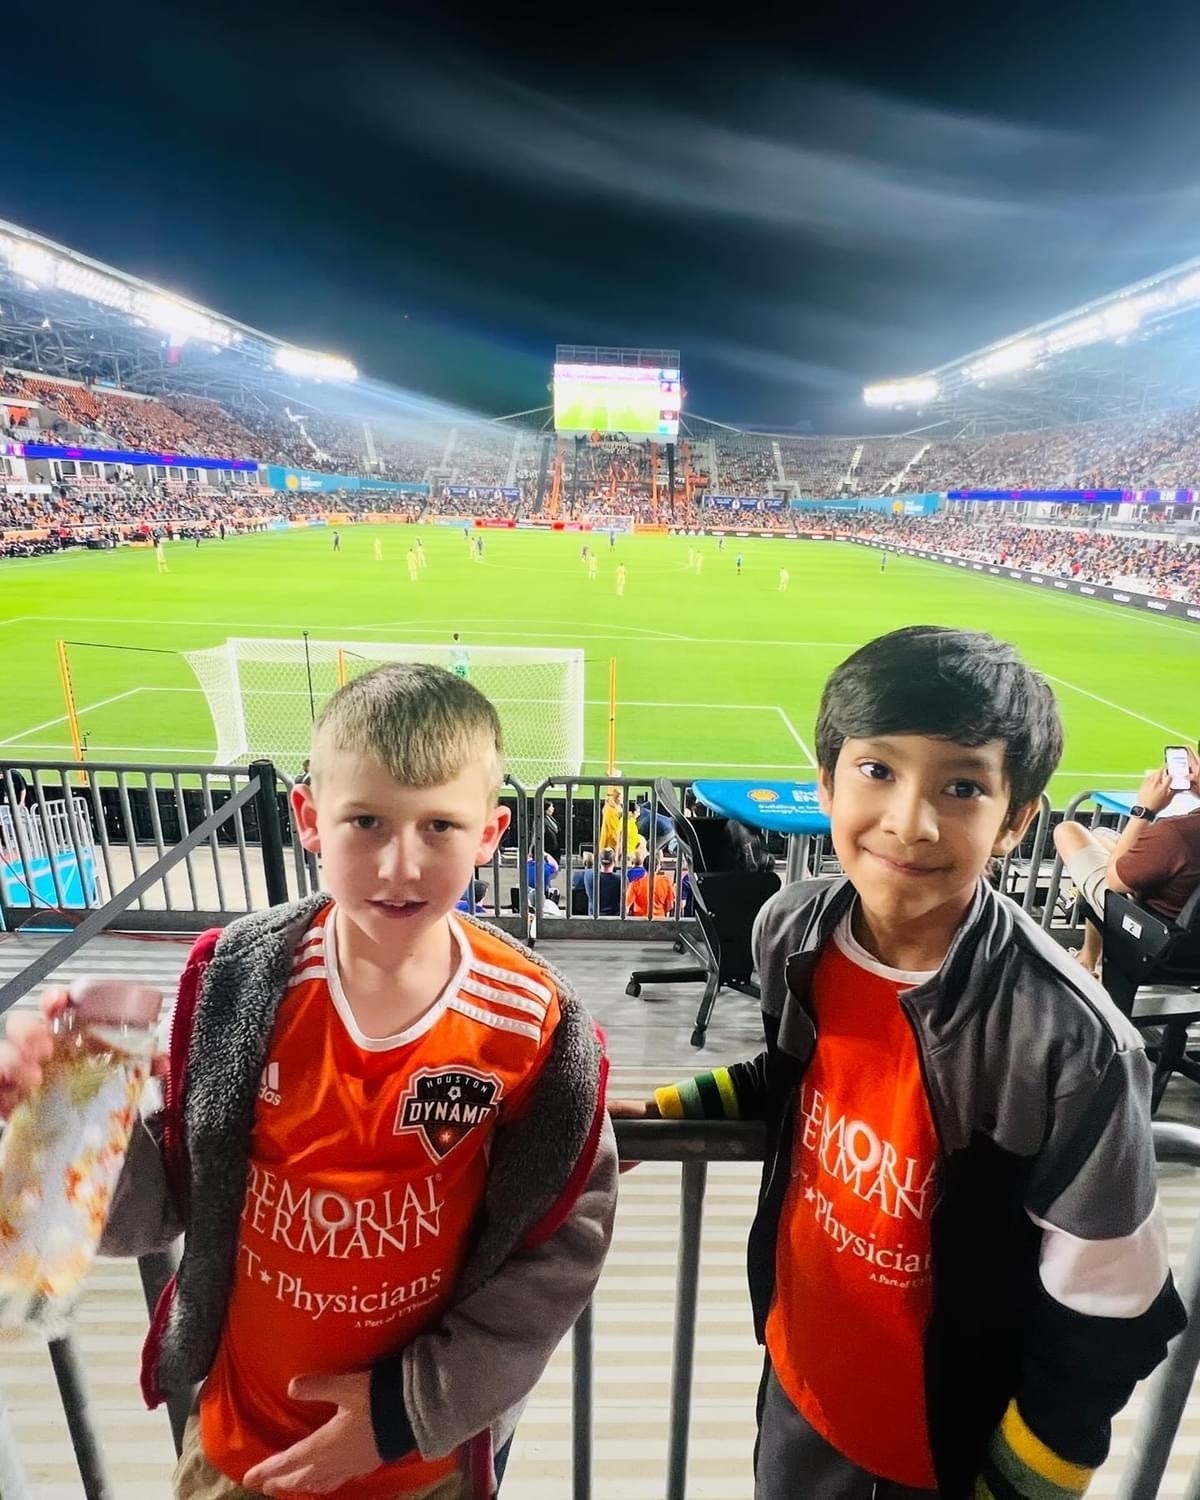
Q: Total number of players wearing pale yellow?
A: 10